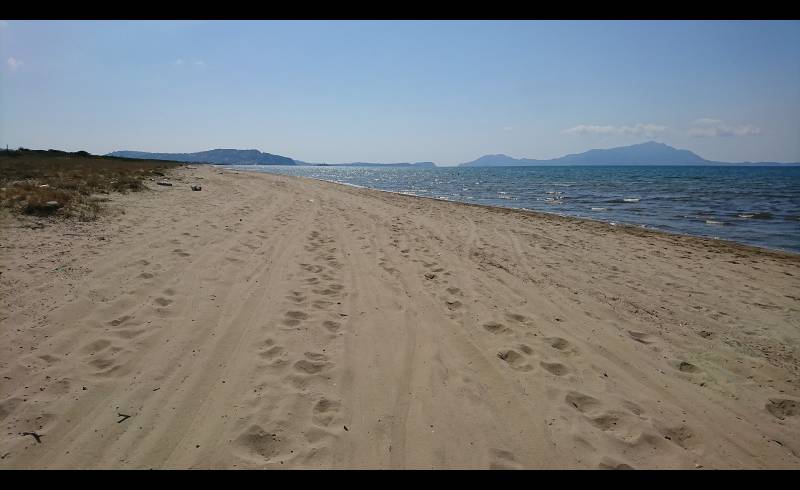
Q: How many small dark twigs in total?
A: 2